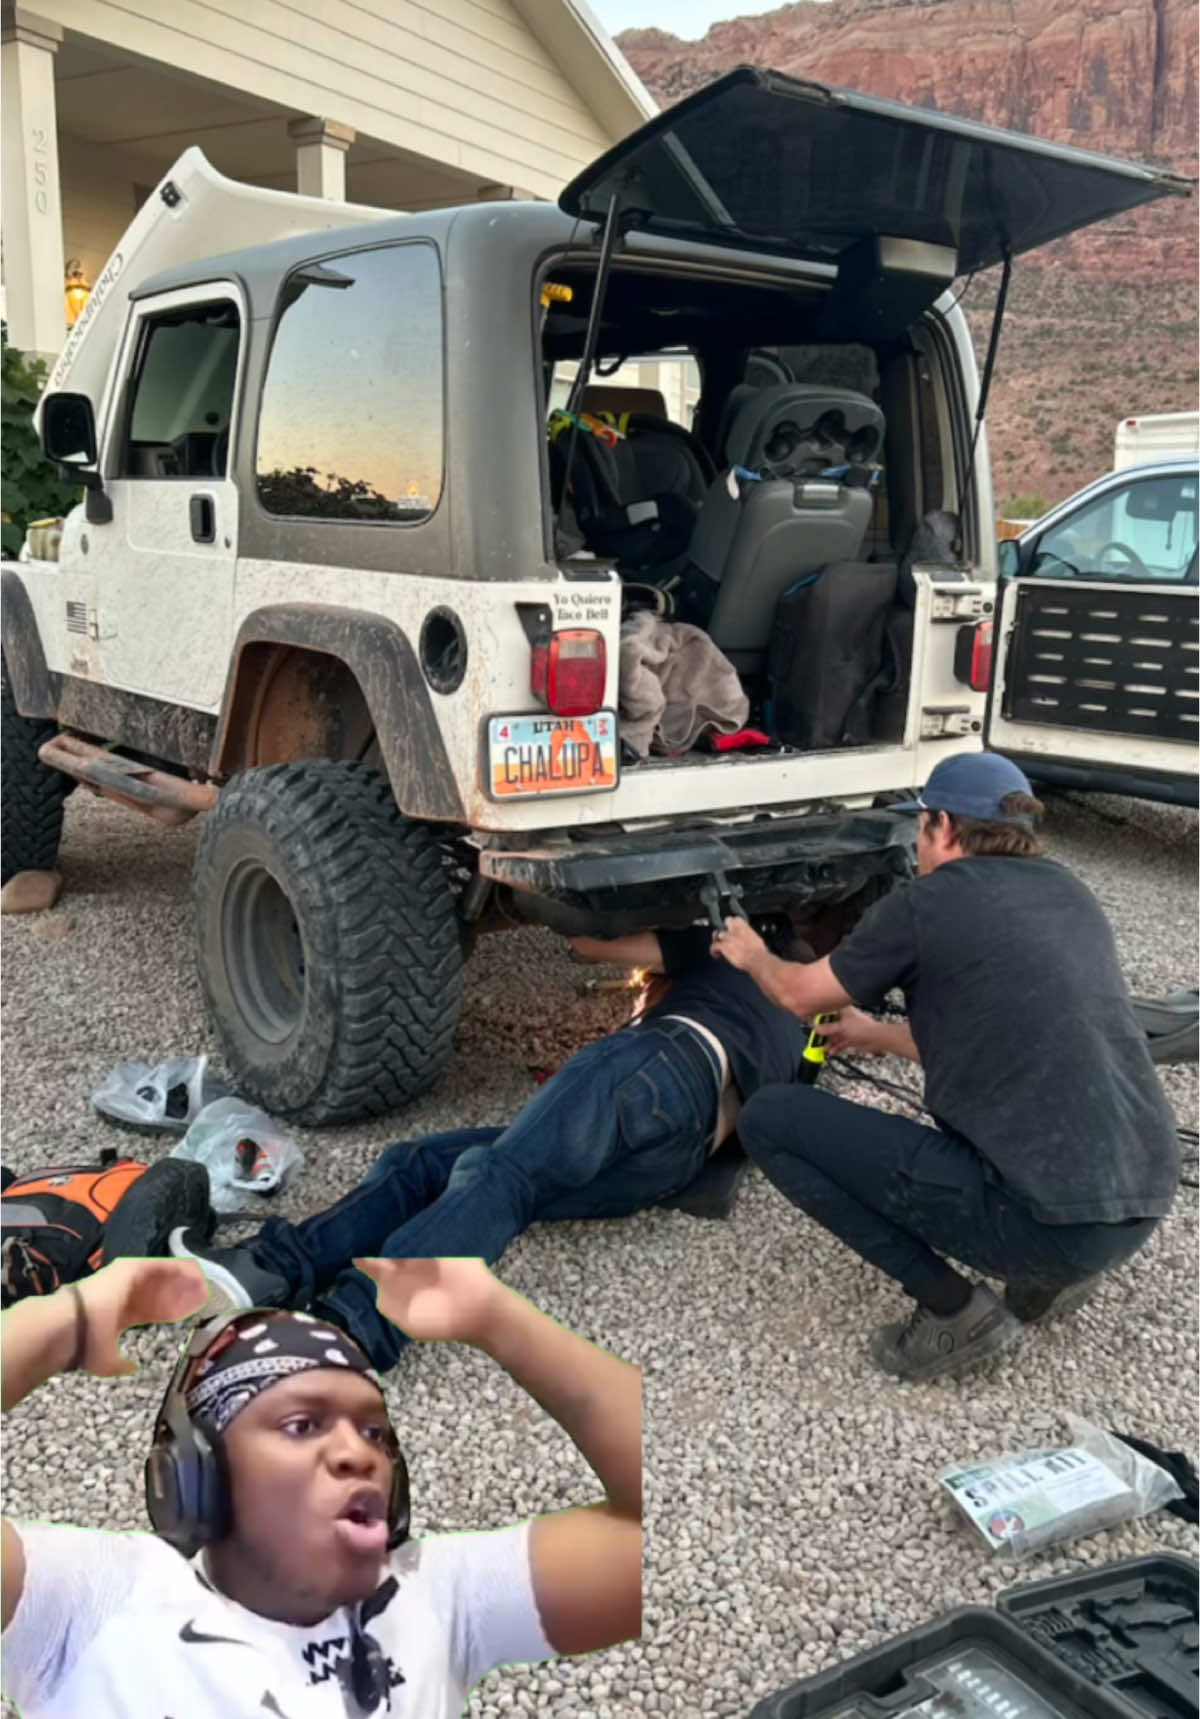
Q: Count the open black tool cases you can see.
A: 1